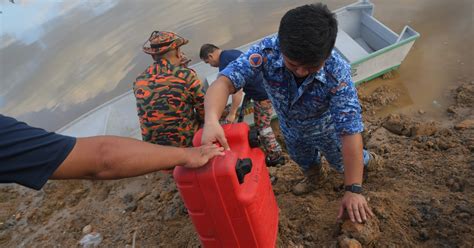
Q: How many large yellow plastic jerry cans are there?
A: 0